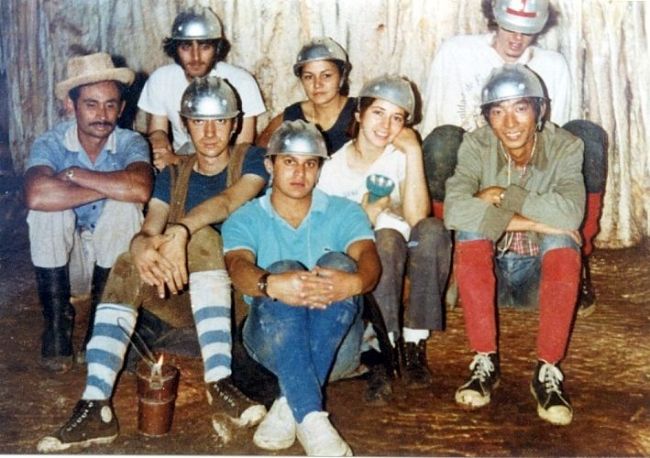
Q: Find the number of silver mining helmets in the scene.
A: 7